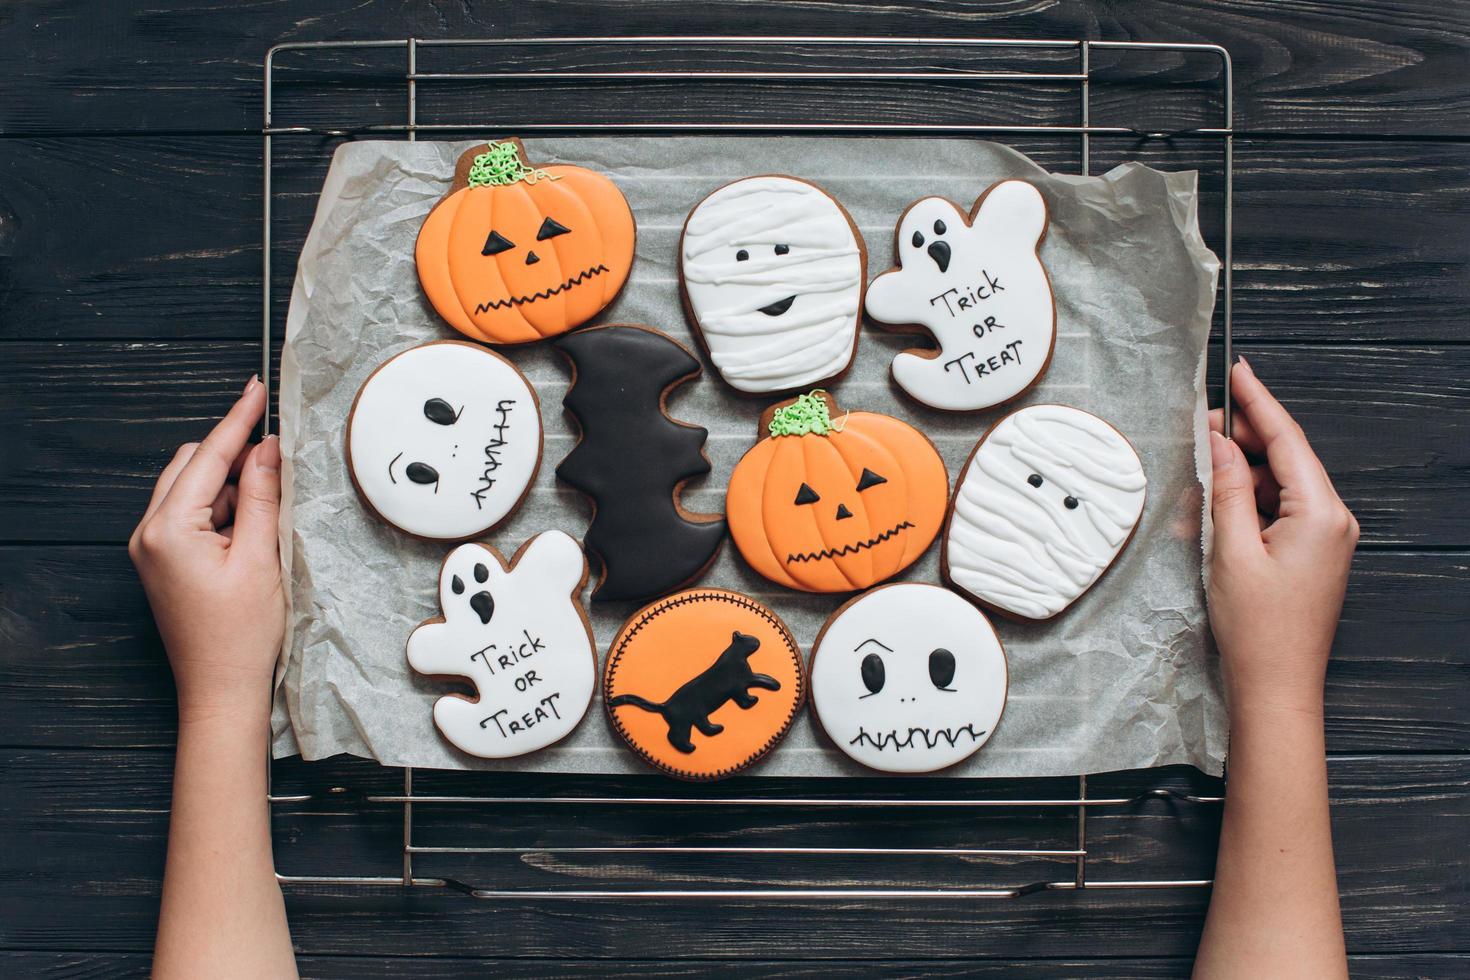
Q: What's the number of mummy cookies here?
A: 2